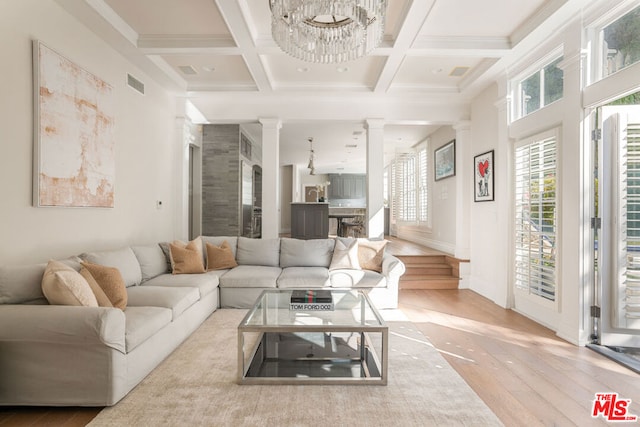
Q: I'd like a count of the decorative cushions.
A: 6